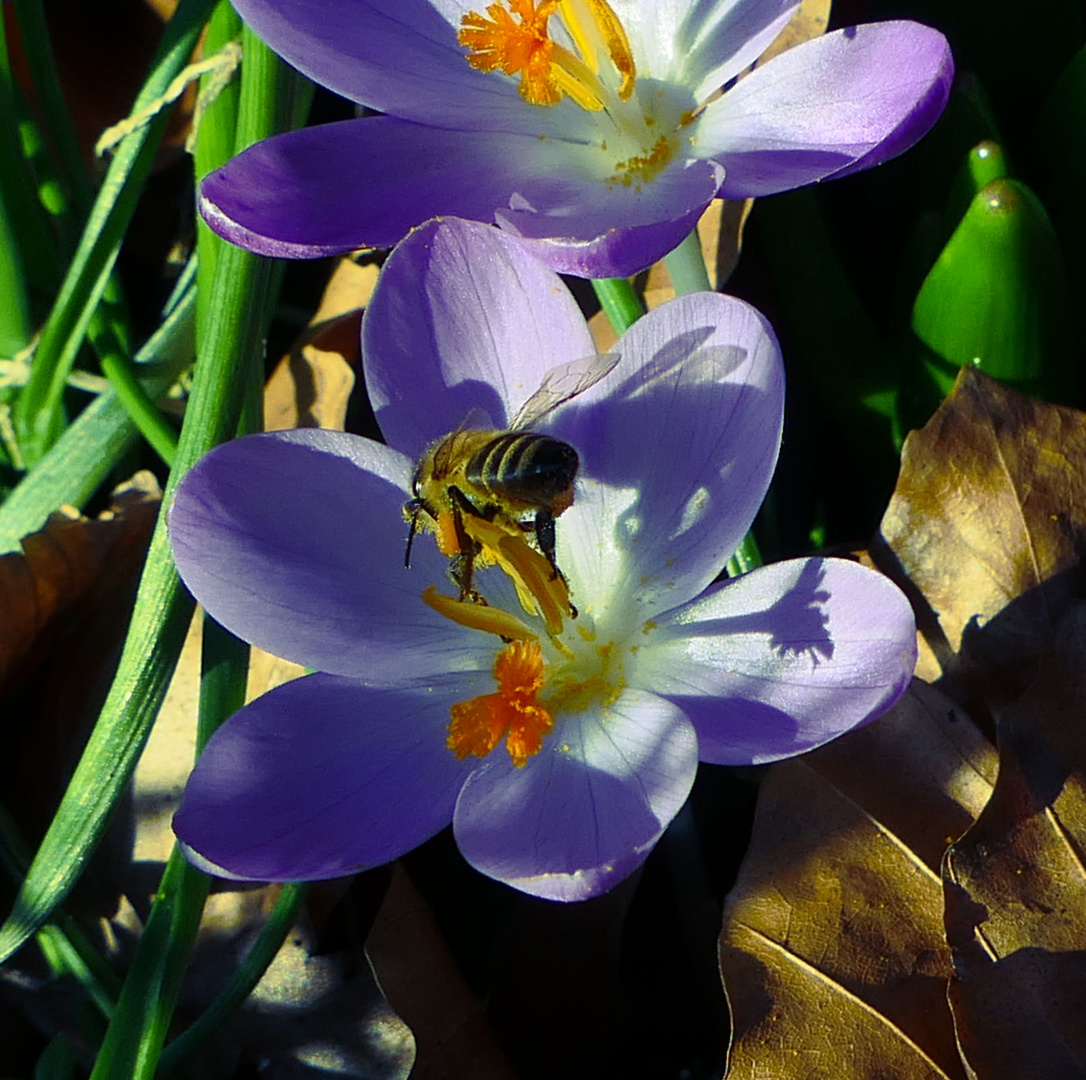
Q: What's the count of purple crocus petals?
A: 12